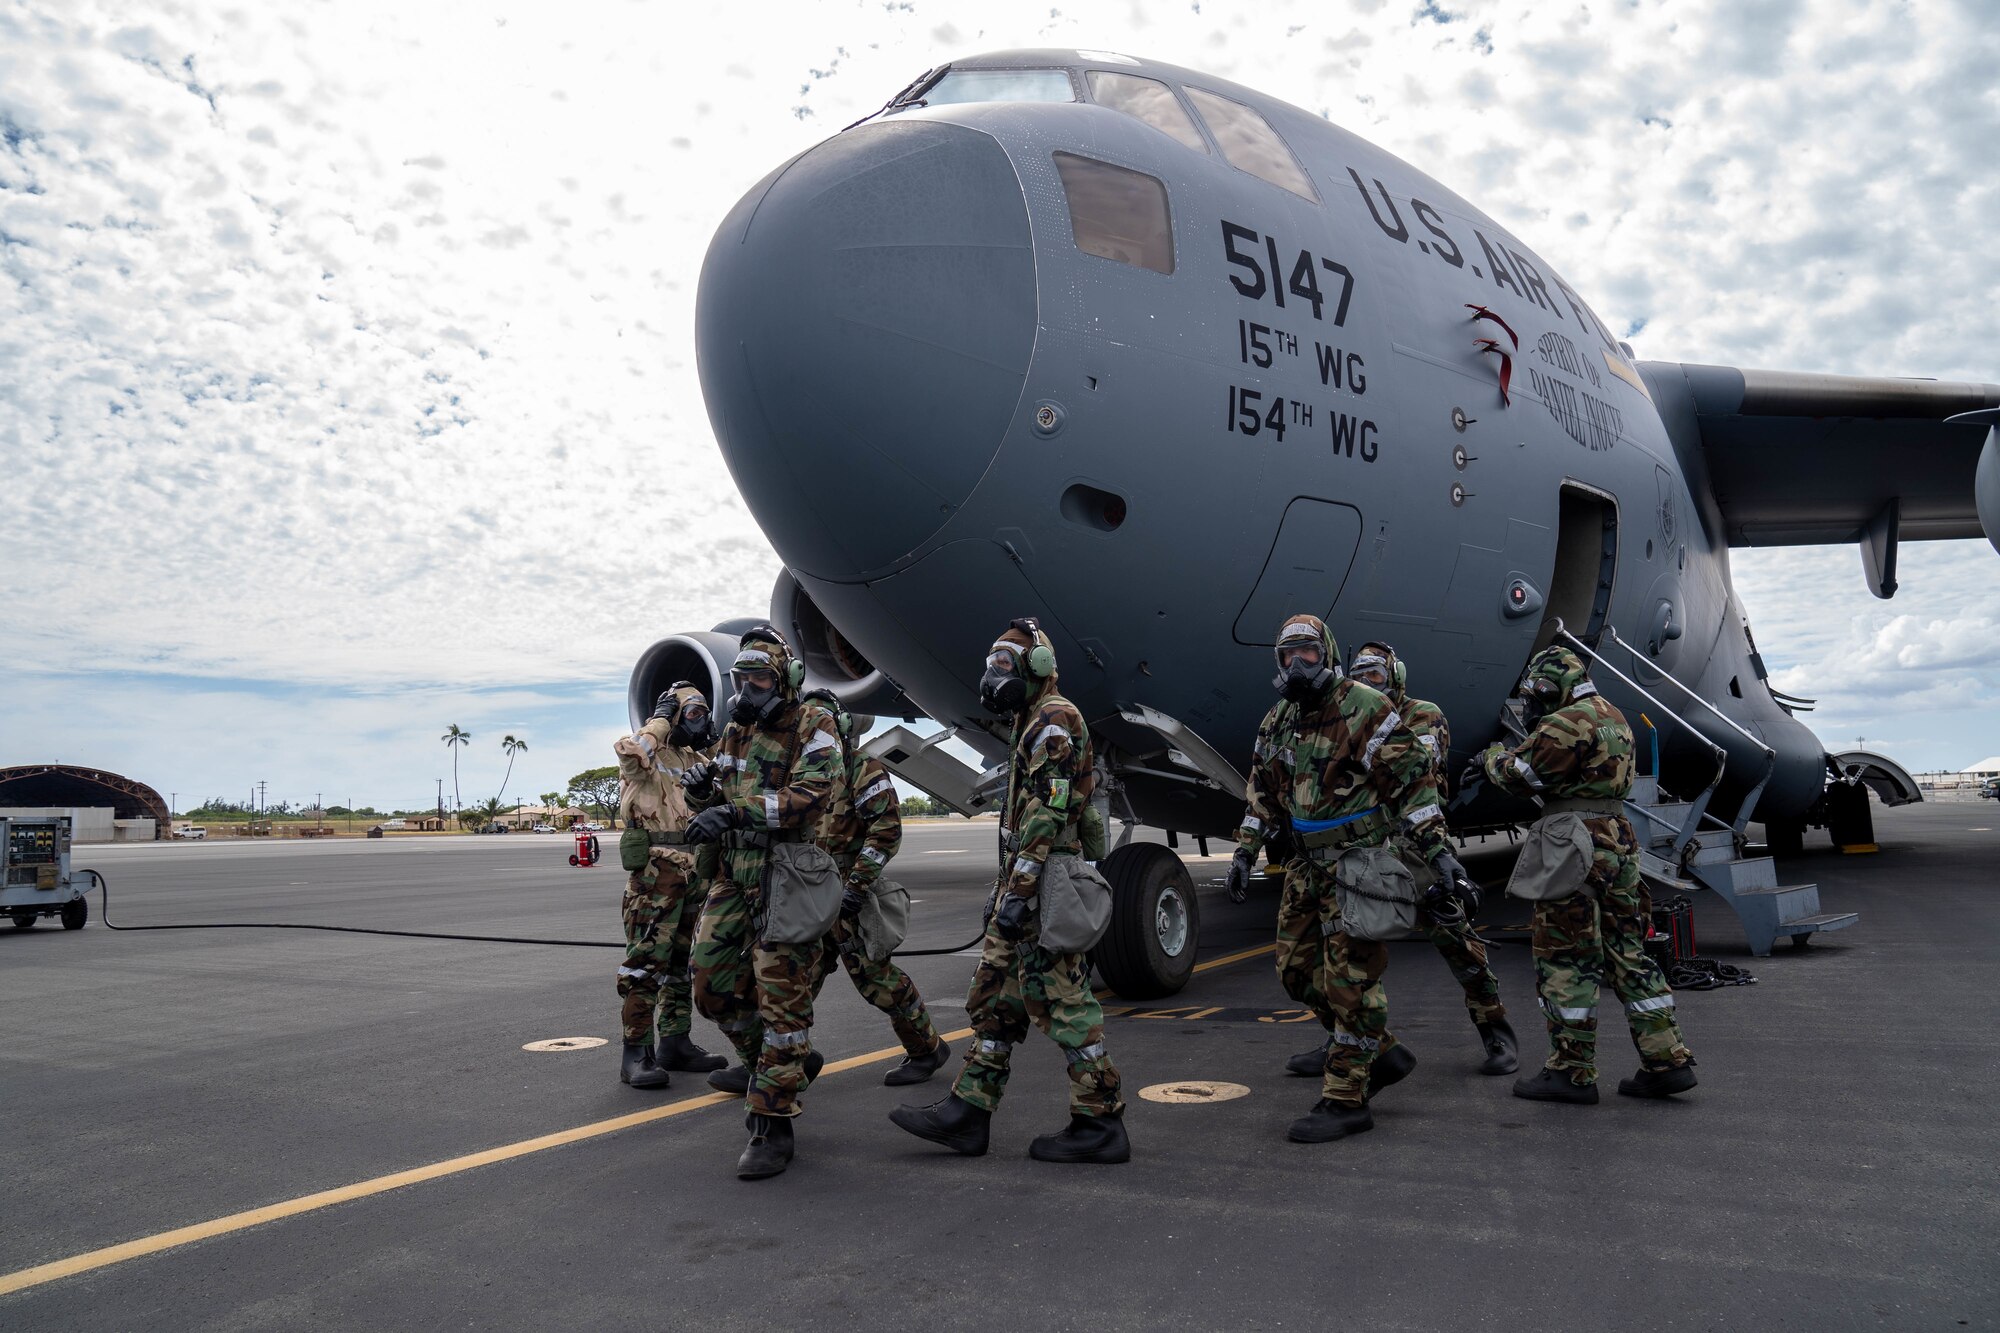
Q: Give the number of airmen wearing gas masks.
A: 7